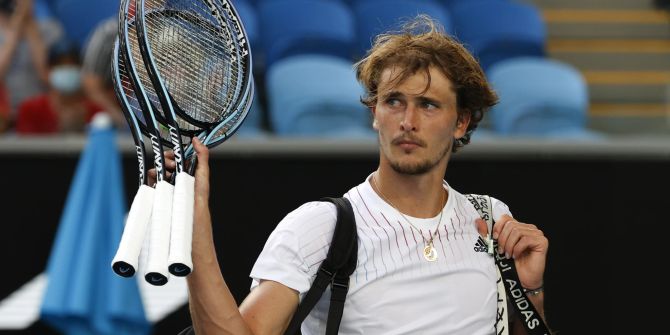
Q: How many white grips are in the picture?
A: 3